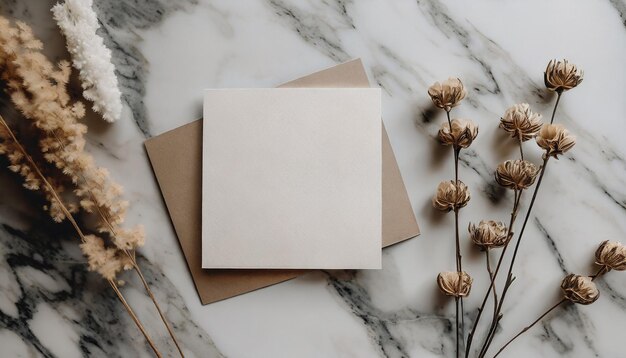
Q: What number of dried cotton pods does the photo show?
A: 11